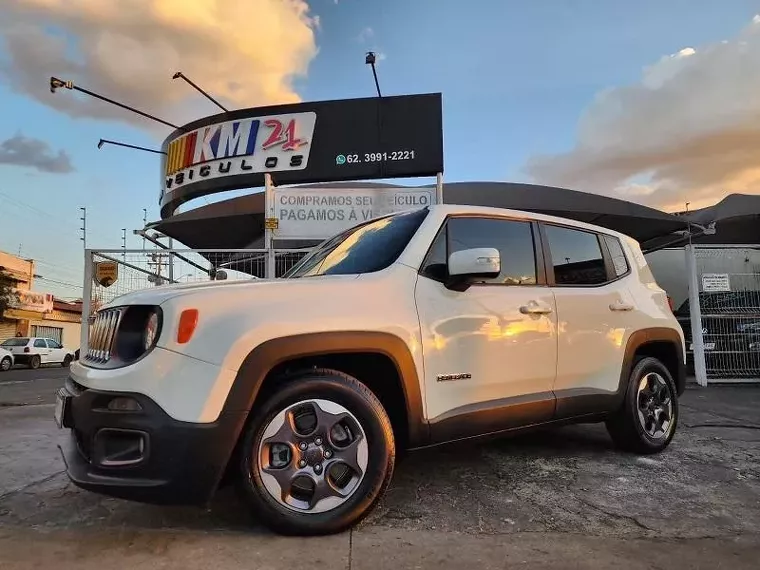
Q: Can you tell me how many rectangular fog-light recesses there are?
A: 1